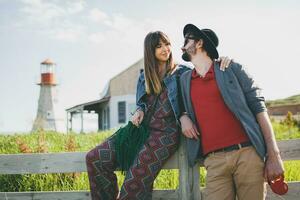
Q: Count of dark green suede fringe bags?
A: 1